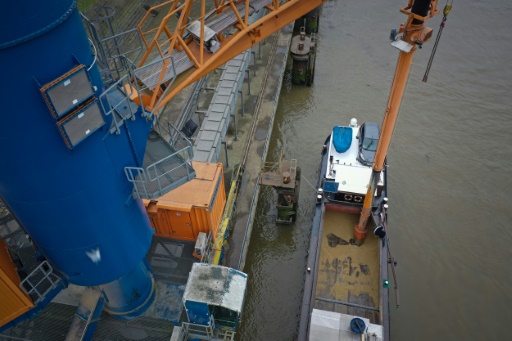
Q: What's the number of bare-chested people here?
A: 0